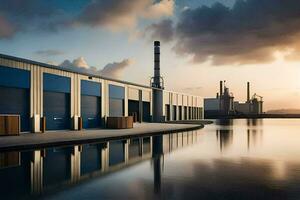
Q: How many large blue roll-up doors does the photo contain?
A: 4